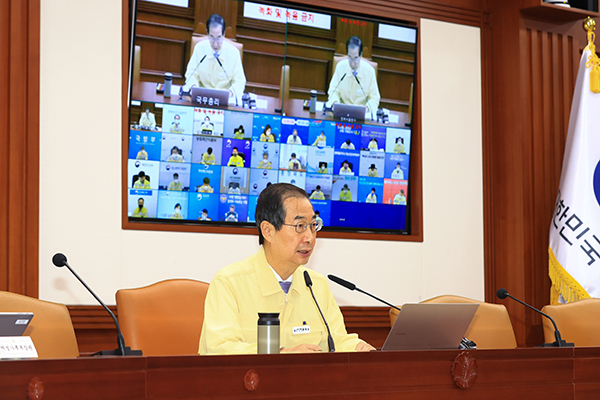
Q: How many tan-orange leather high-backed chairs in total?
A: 4